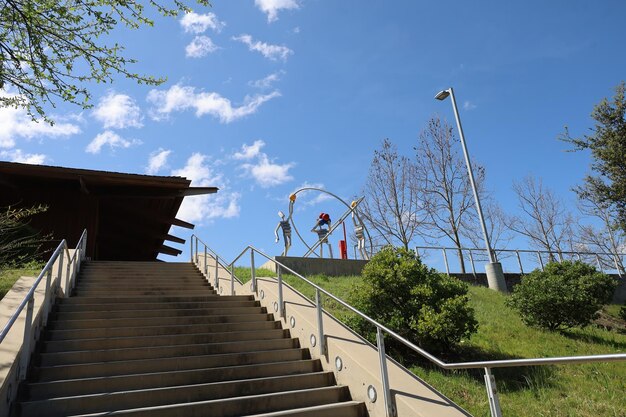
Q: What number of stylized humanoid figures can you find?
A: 3